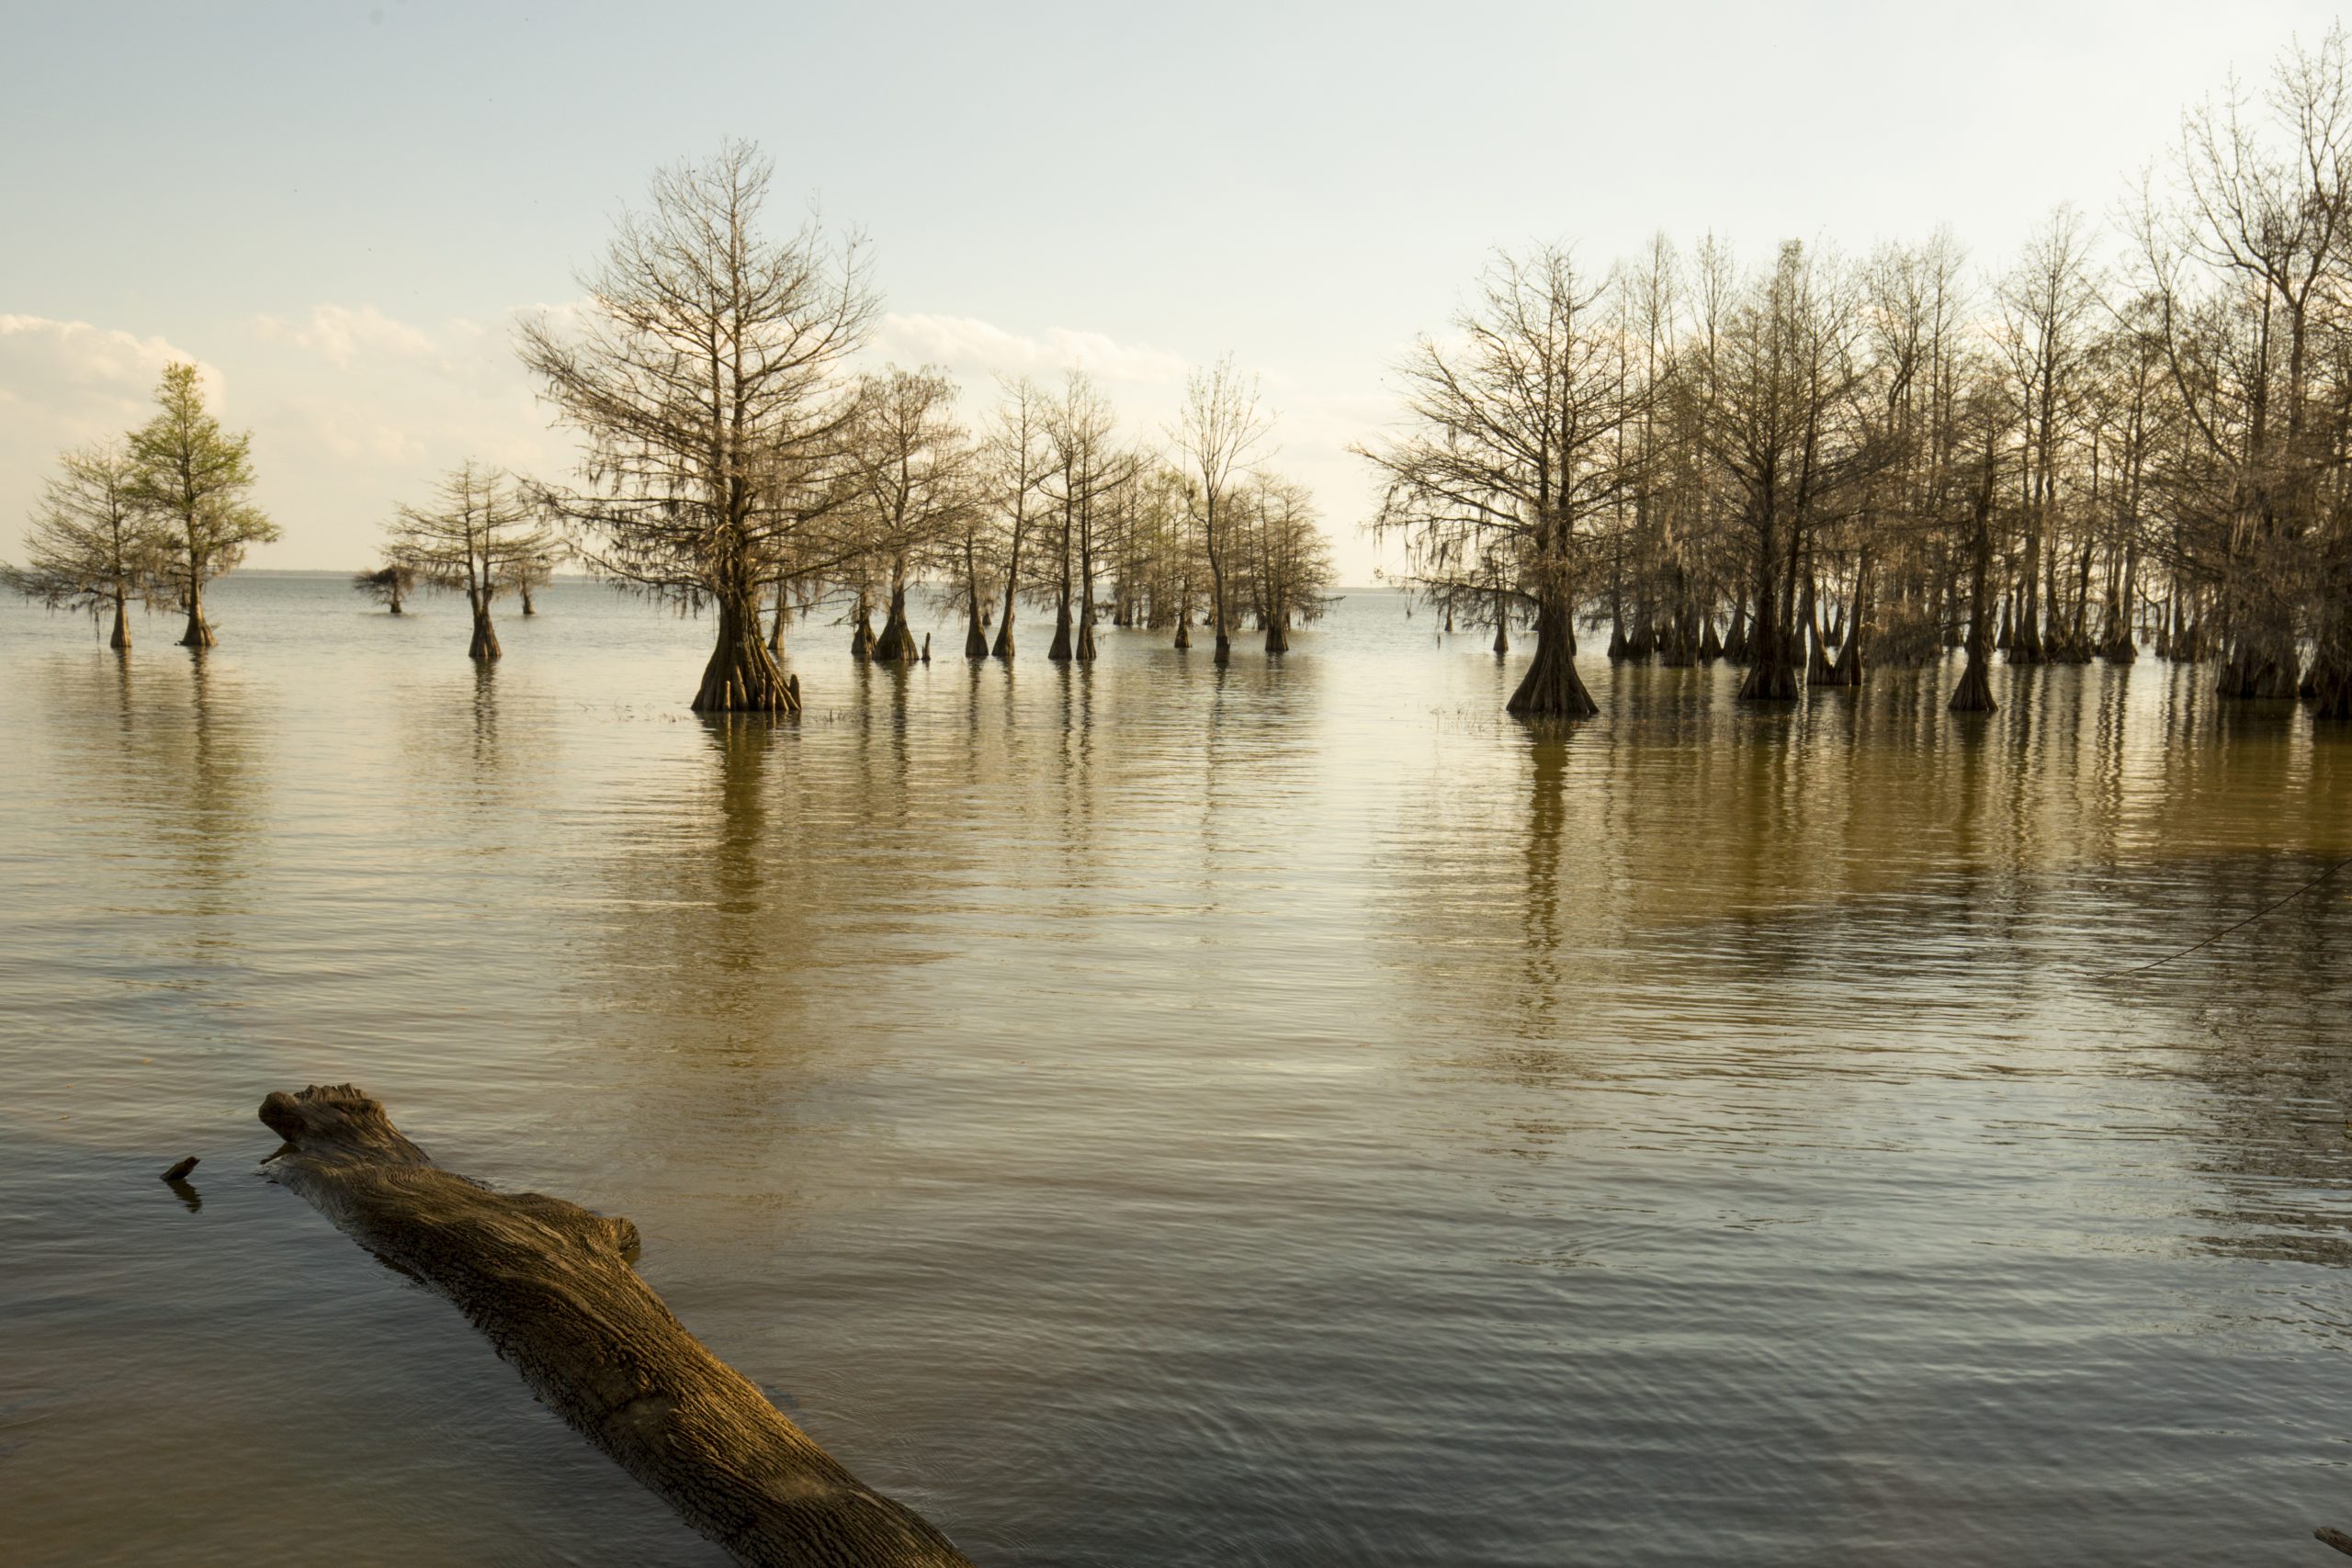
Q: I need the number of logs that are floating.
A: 1